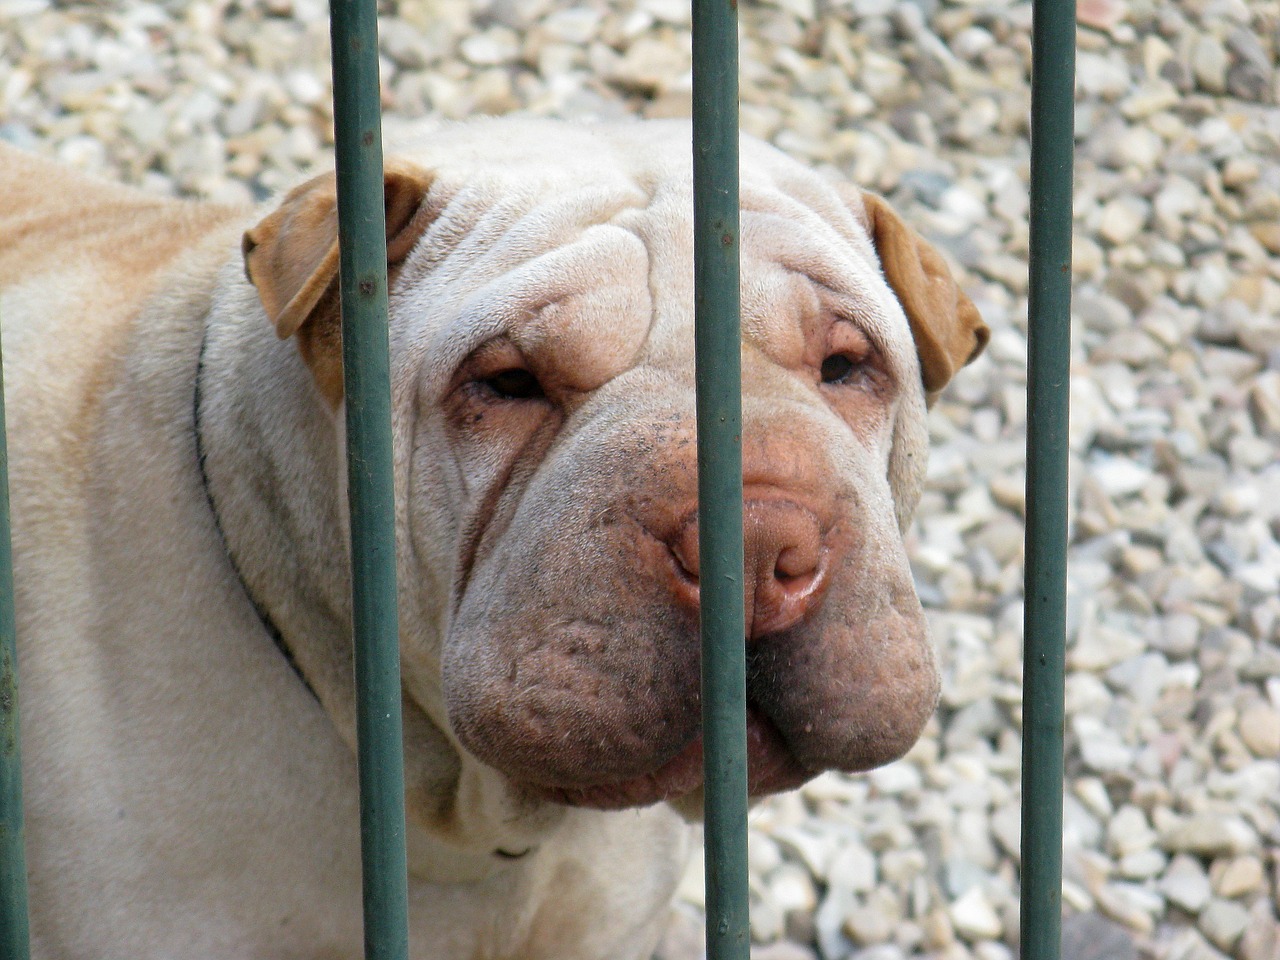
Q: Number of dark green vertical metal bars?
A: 4